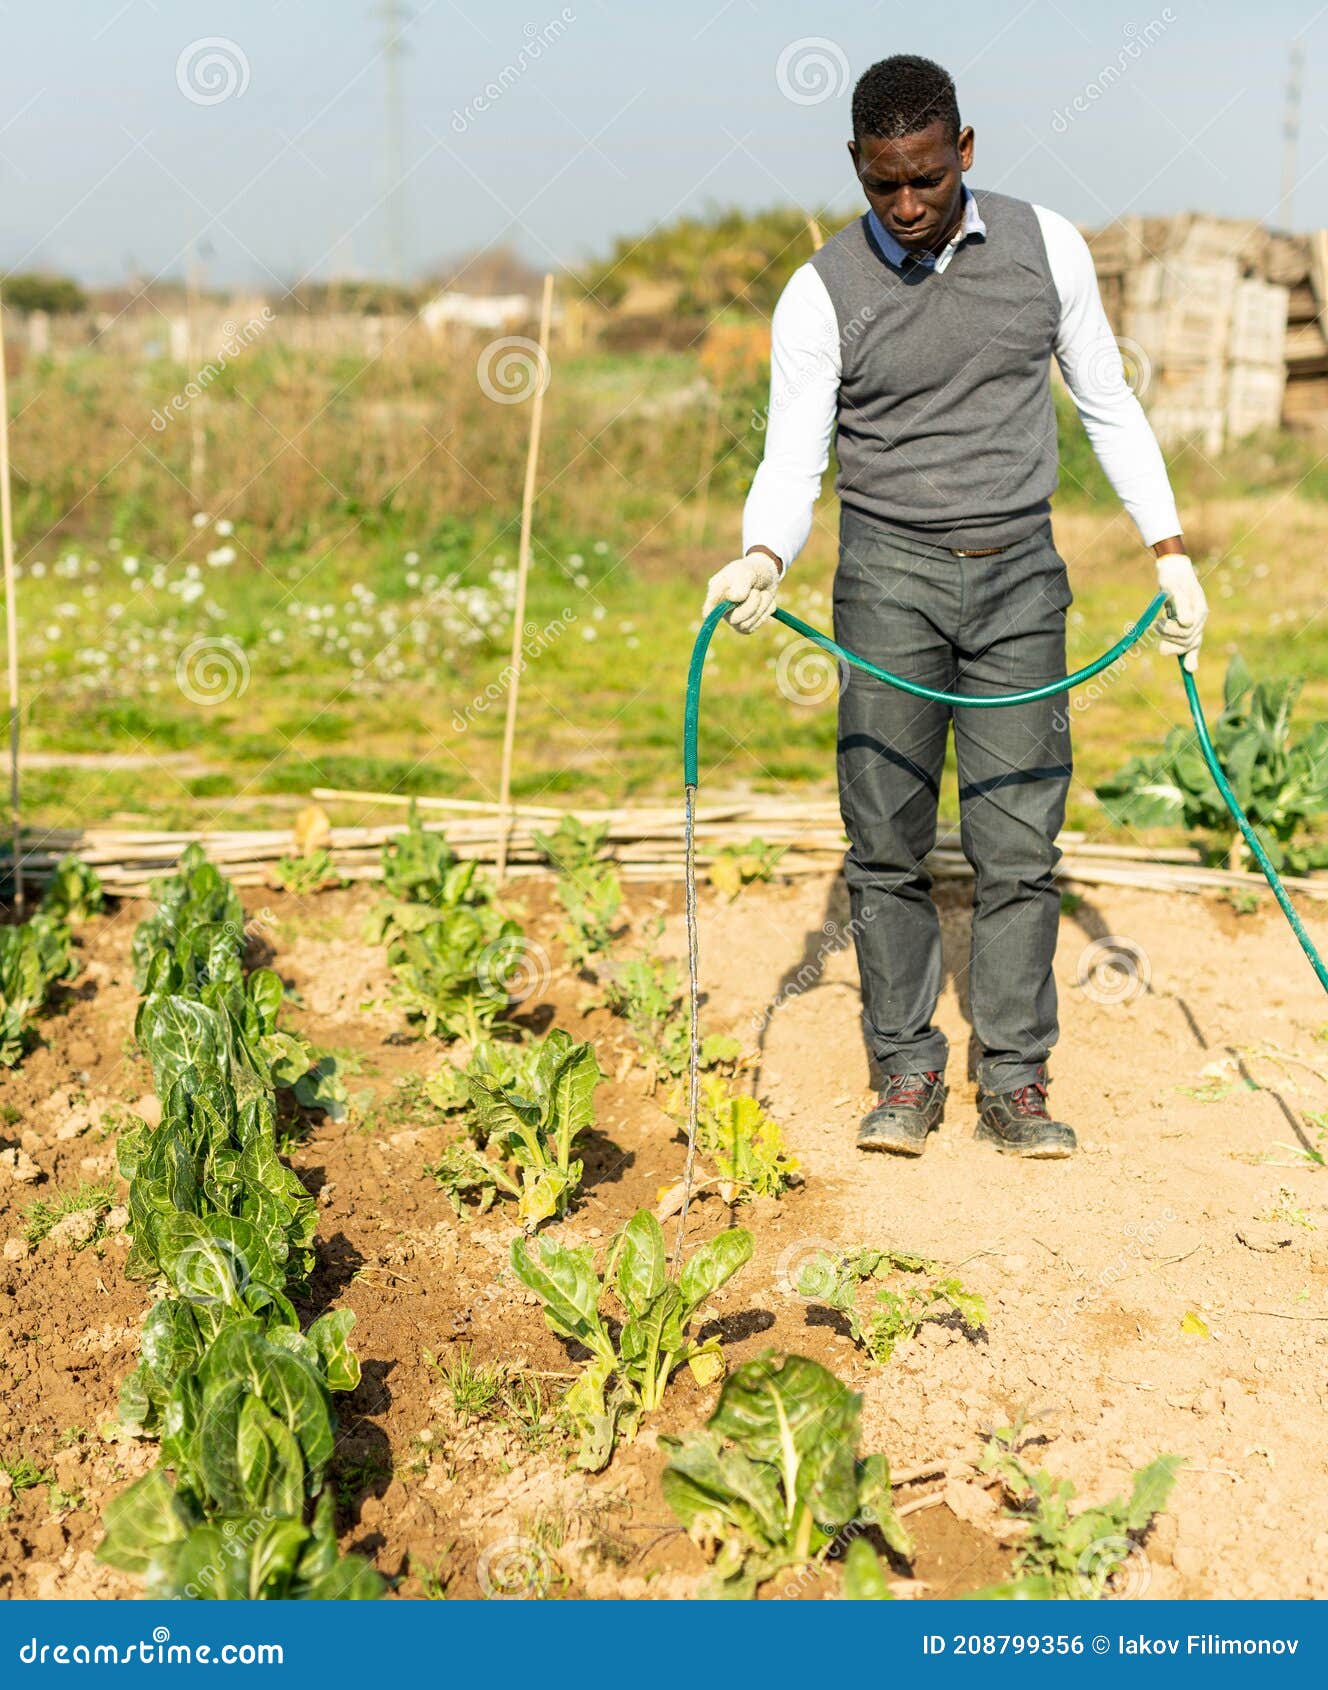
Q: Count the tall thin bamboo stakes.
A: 2